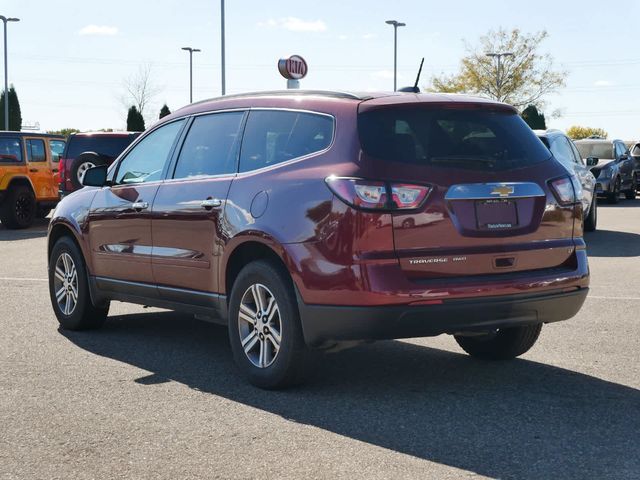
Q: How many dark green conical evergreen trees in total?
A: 4